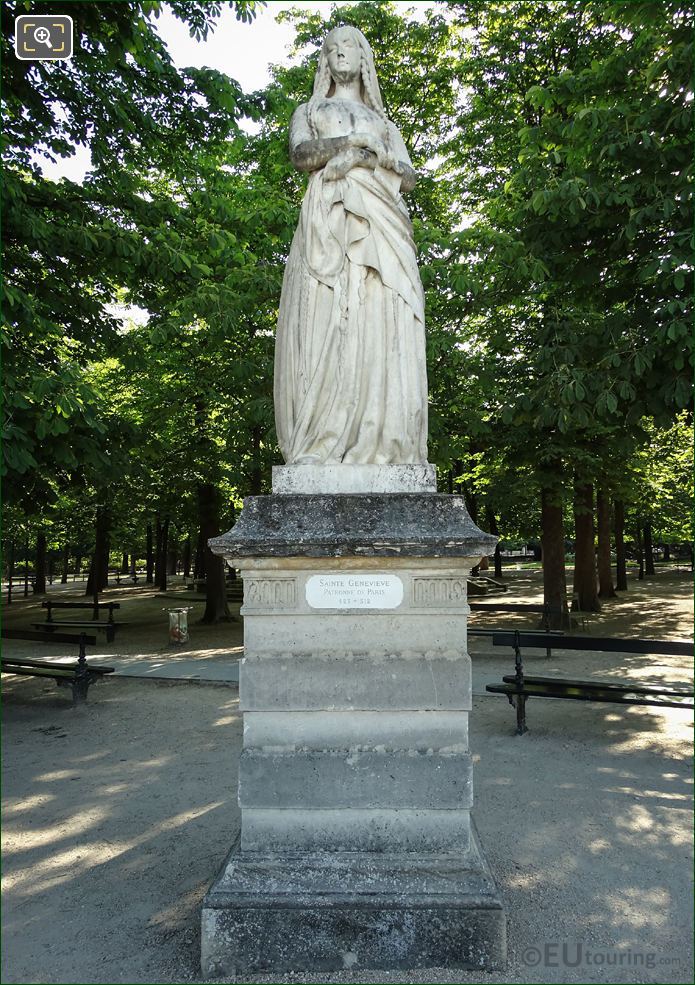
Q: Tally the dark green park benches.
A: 4